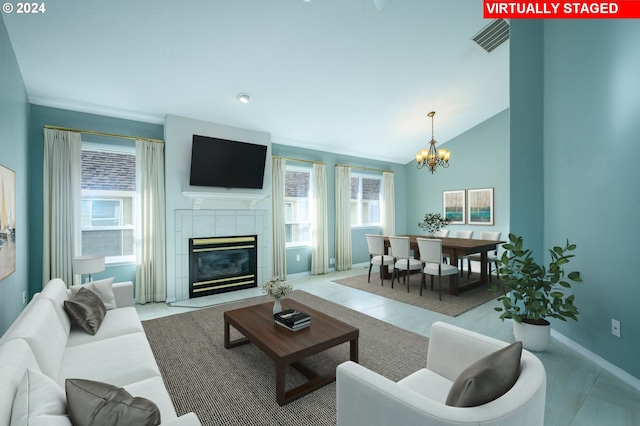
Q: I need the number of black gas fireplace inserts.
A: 1